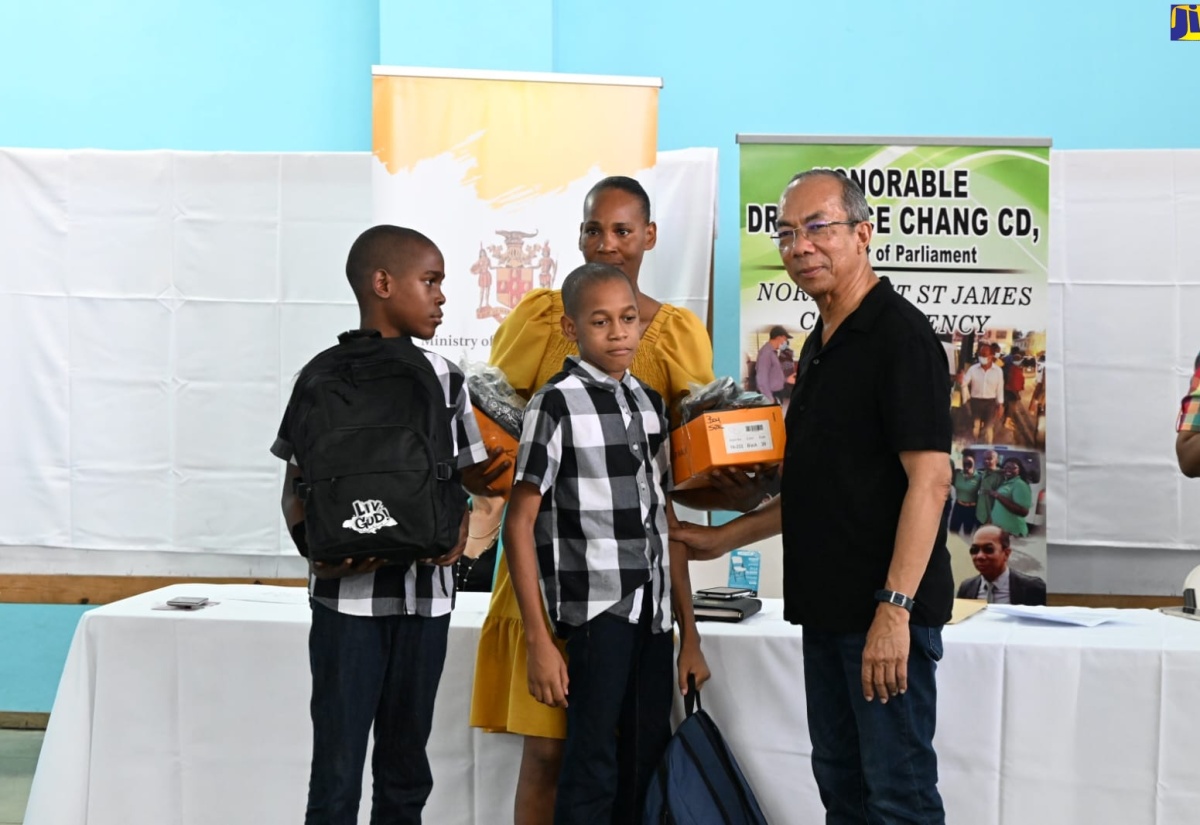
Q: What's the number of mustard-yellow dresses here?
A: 1